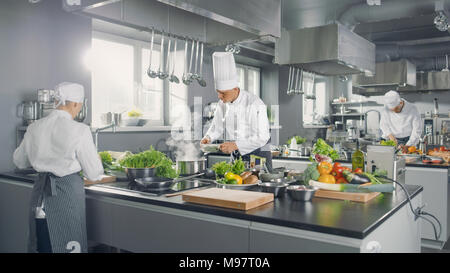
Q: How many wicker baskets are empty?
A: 0